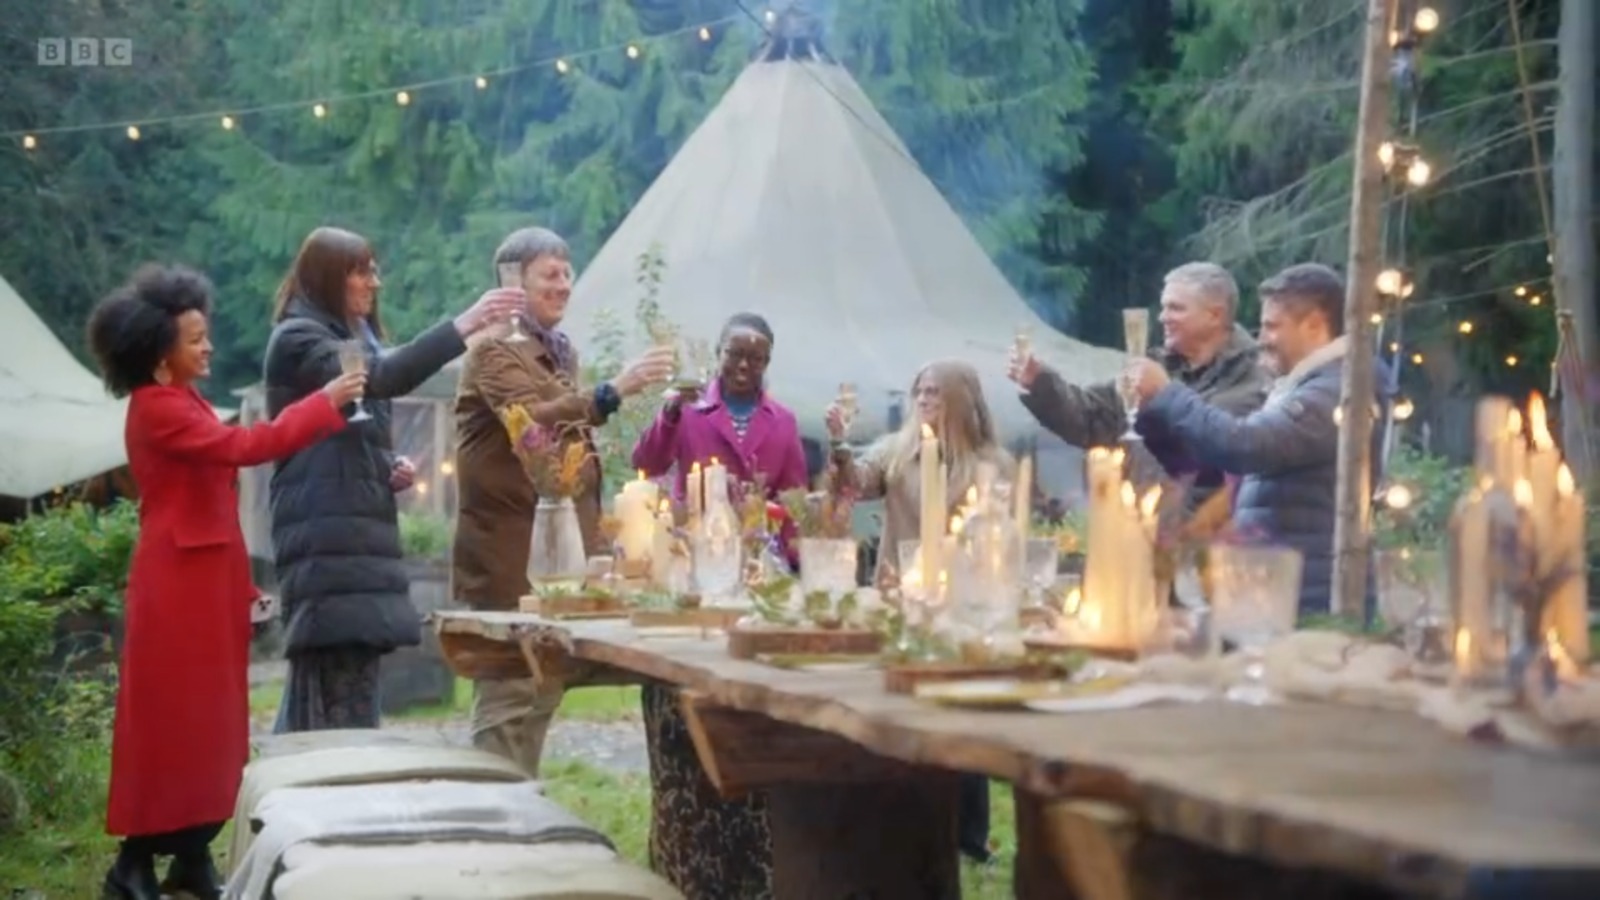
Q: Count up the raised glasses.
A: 7